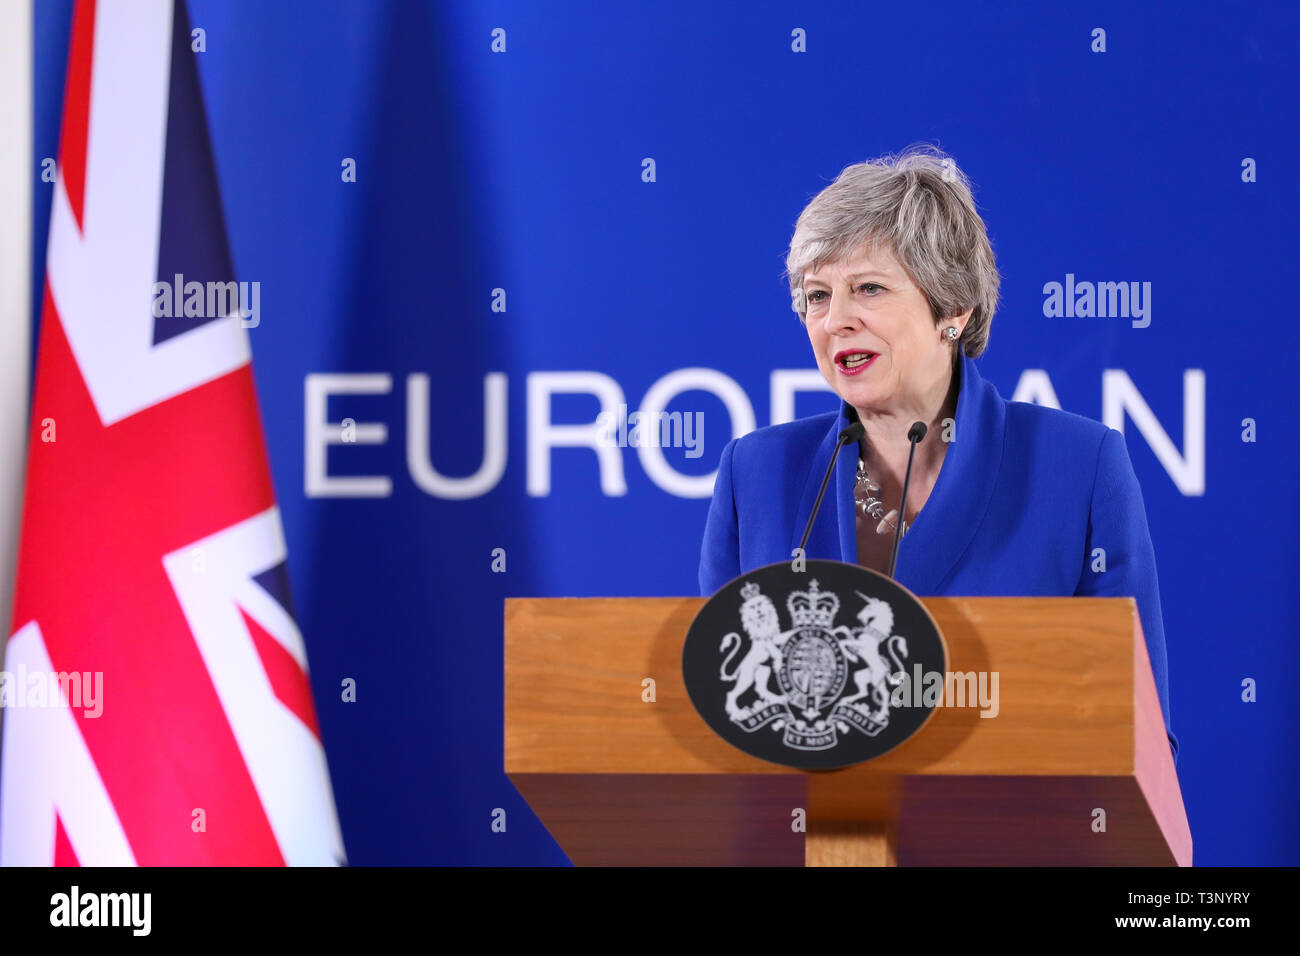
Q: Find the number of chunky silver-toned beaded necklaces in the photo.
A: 1